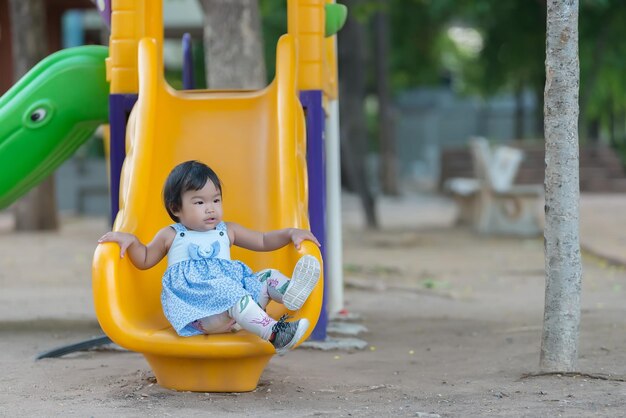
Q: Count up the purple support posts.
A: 2